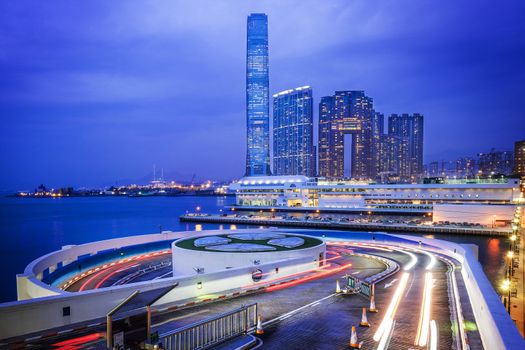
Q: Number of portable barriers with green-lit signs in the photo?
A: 2